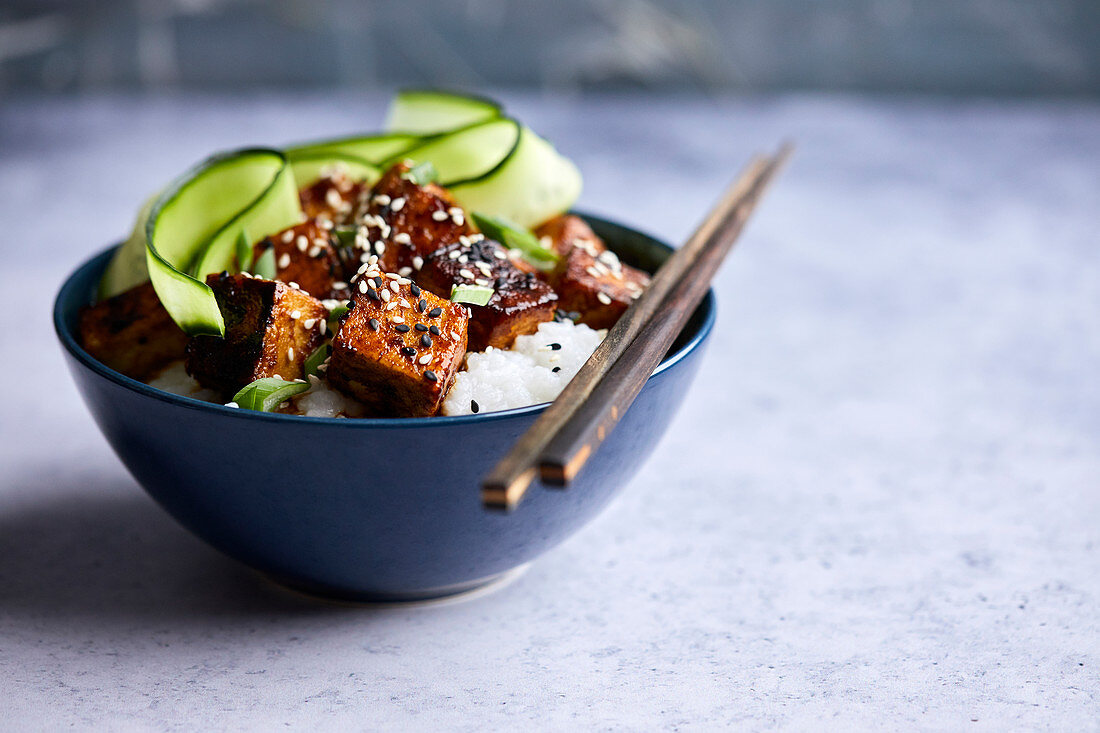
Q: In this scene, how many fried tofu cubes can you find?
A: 9